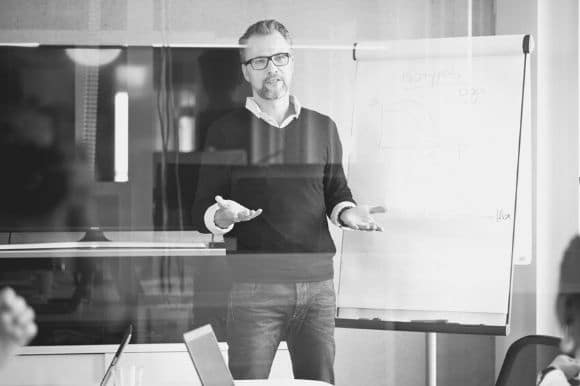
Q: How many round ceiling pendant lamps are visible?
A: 1